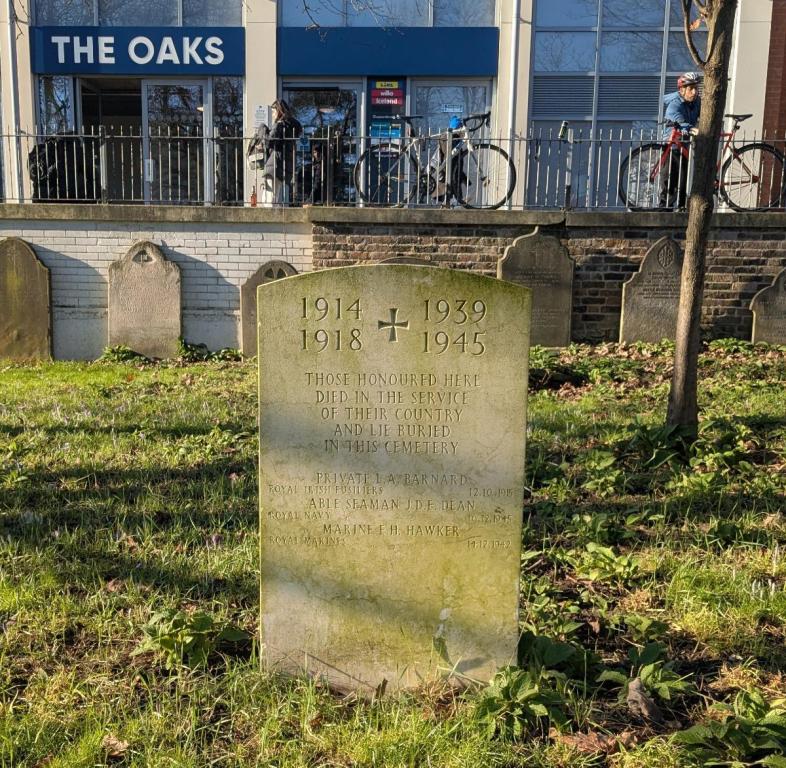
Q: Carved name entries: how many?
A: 3